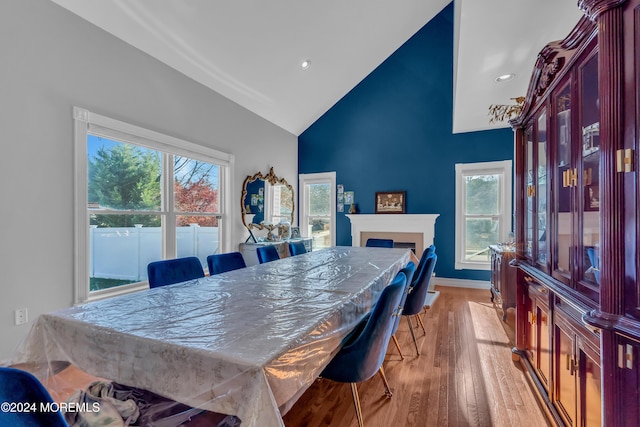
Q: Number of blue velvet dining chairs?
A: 10